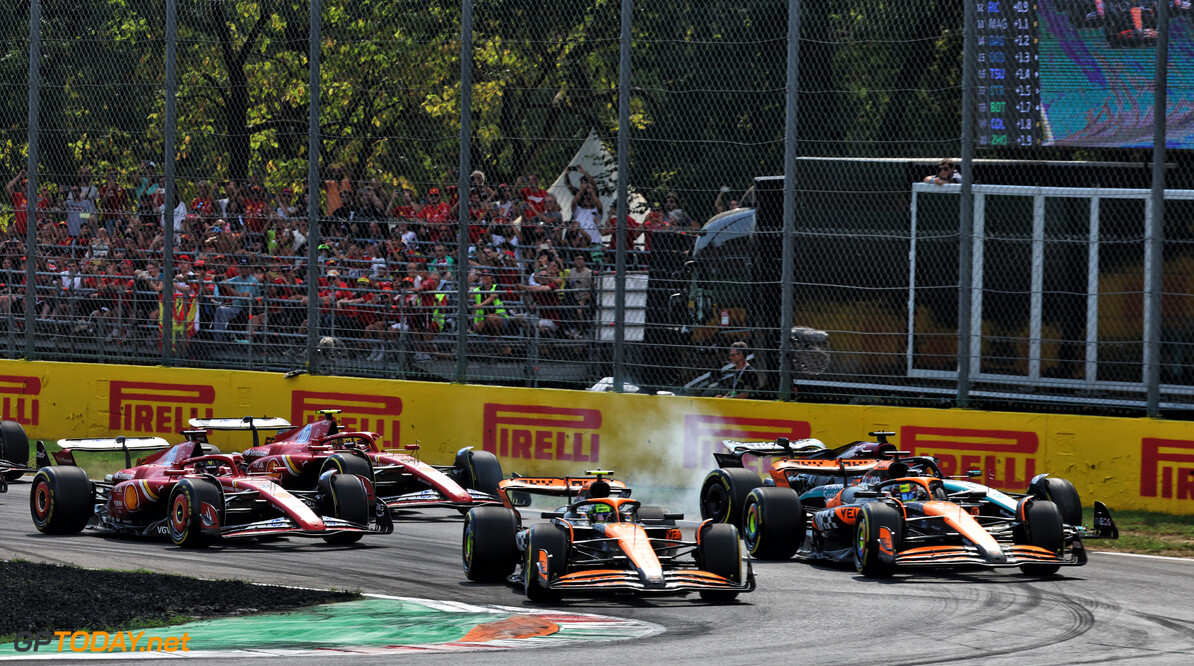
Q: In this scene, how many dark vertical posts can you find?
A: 8